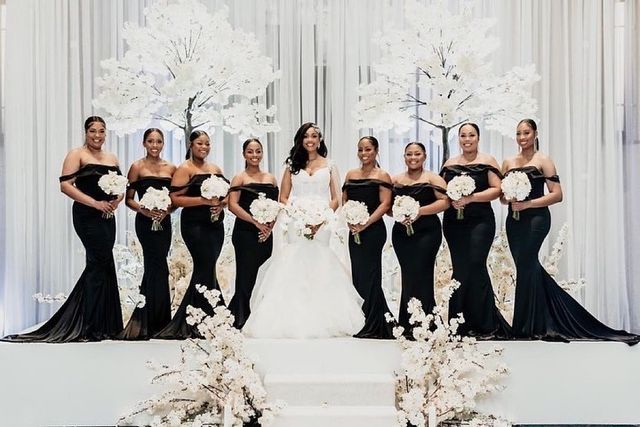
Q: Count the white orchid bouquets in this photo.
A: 9